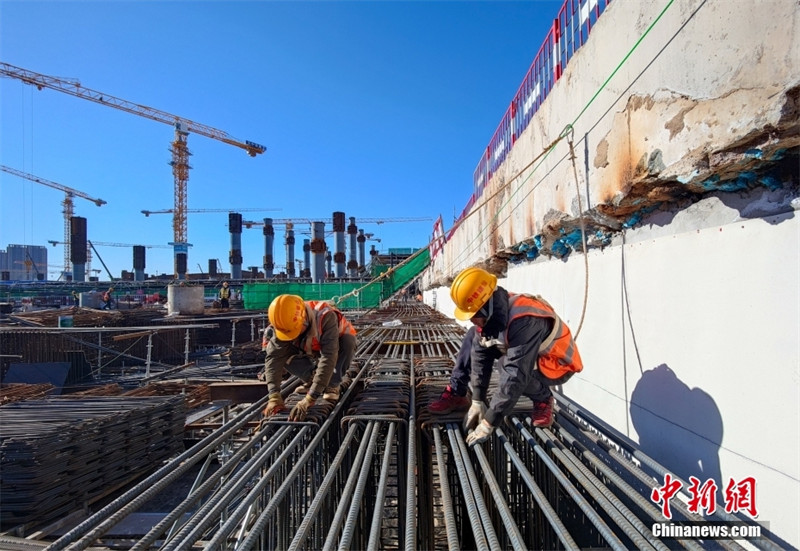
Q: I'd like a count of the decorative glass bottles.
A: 0